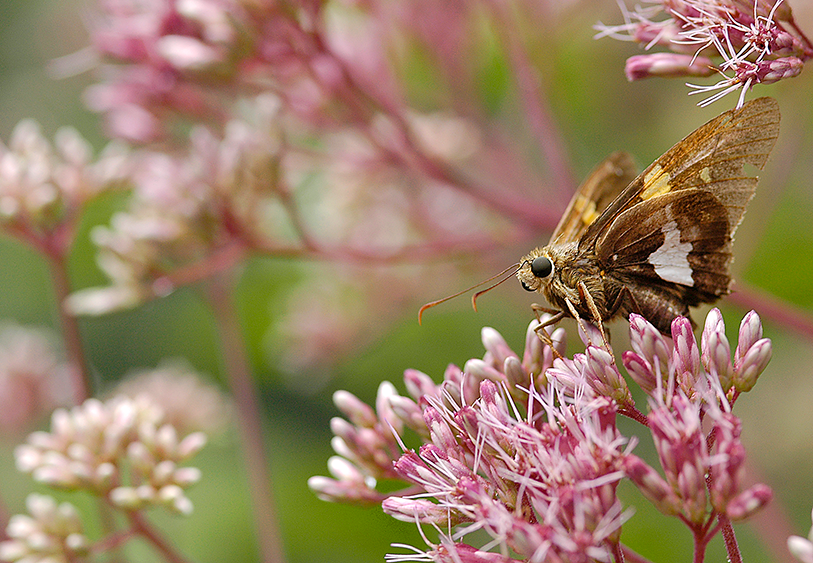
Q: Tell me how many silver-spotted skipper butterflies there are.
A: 1